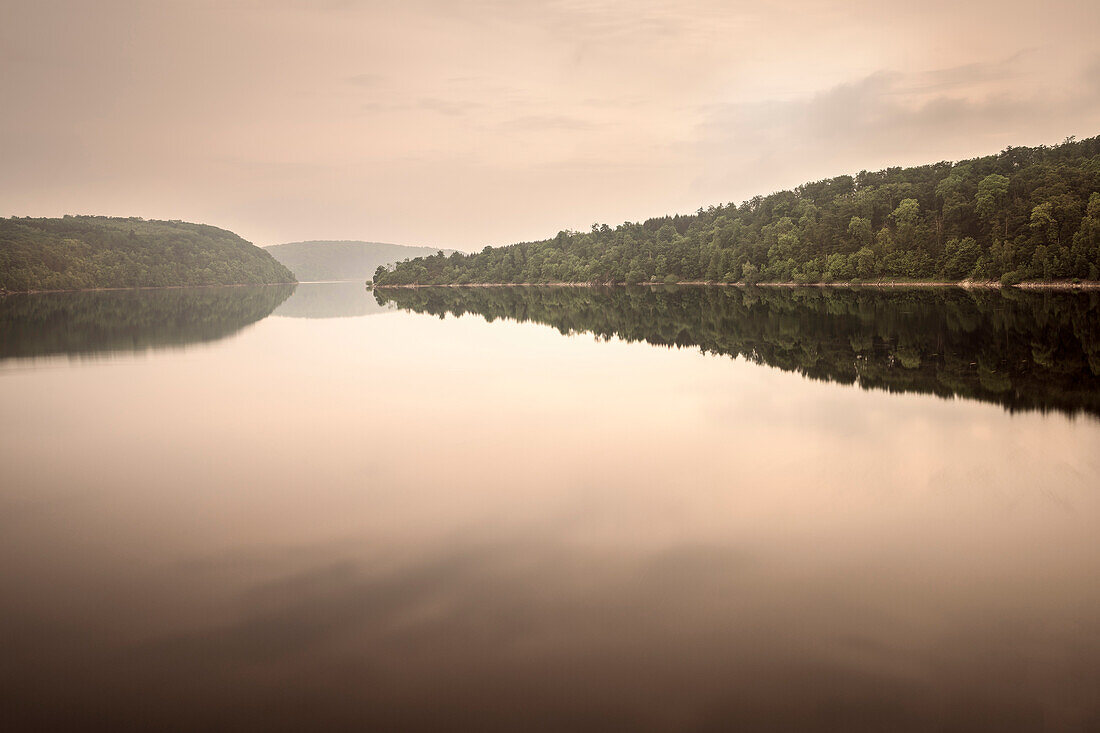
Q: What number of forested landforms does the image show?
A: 3